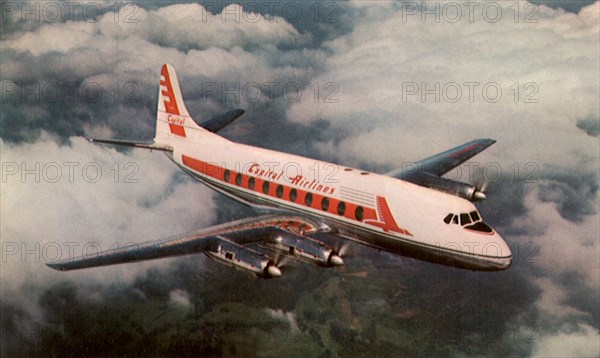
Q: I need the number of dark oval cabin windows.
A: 10